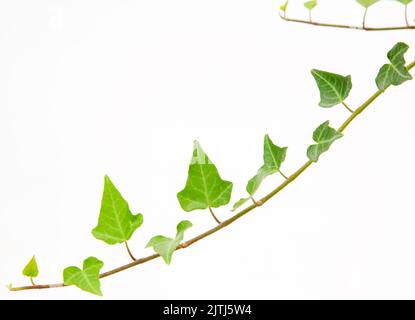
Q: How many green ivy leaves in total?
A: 14